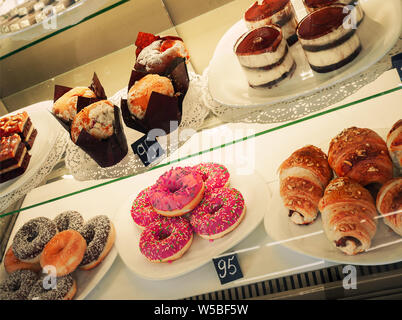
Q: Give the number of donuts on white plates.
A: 12